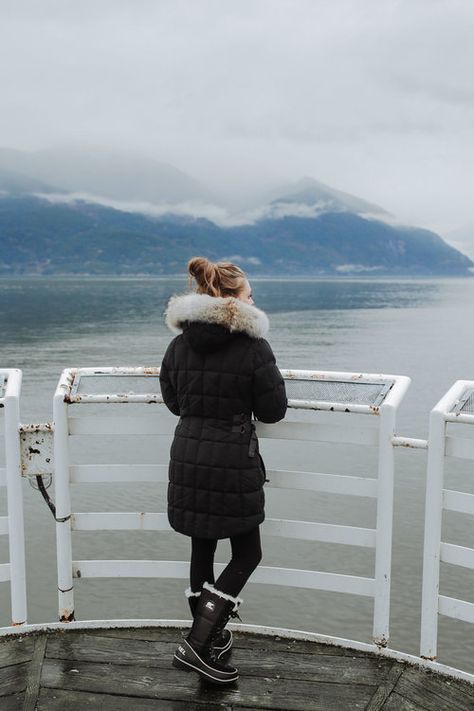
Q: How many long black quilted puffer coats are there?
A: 1